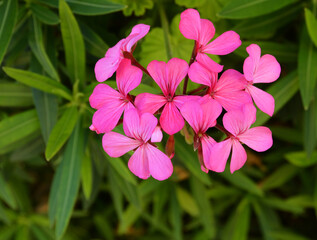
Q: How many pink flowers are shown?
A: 9